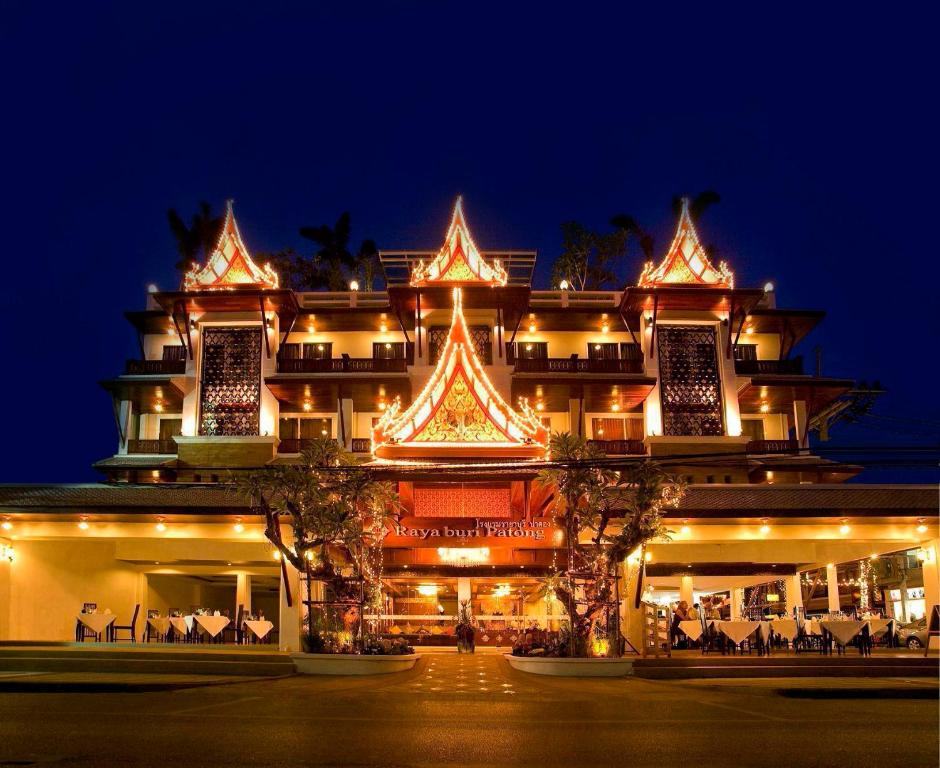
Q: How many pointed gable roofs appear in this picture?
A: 4